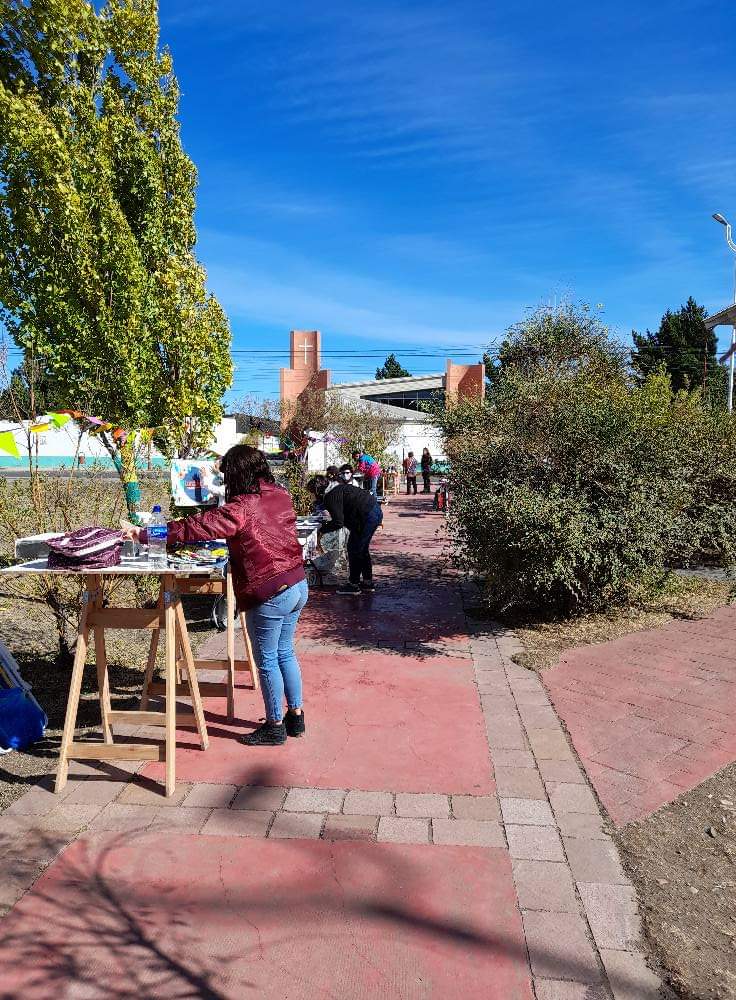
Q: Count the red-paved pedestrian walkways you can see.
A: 2